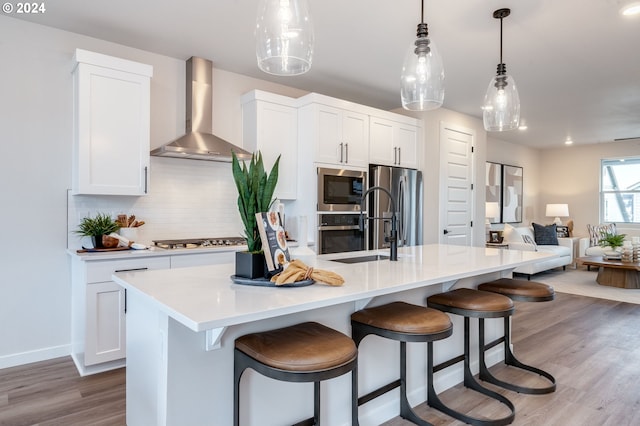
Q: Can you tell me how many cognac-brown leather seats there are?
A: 4